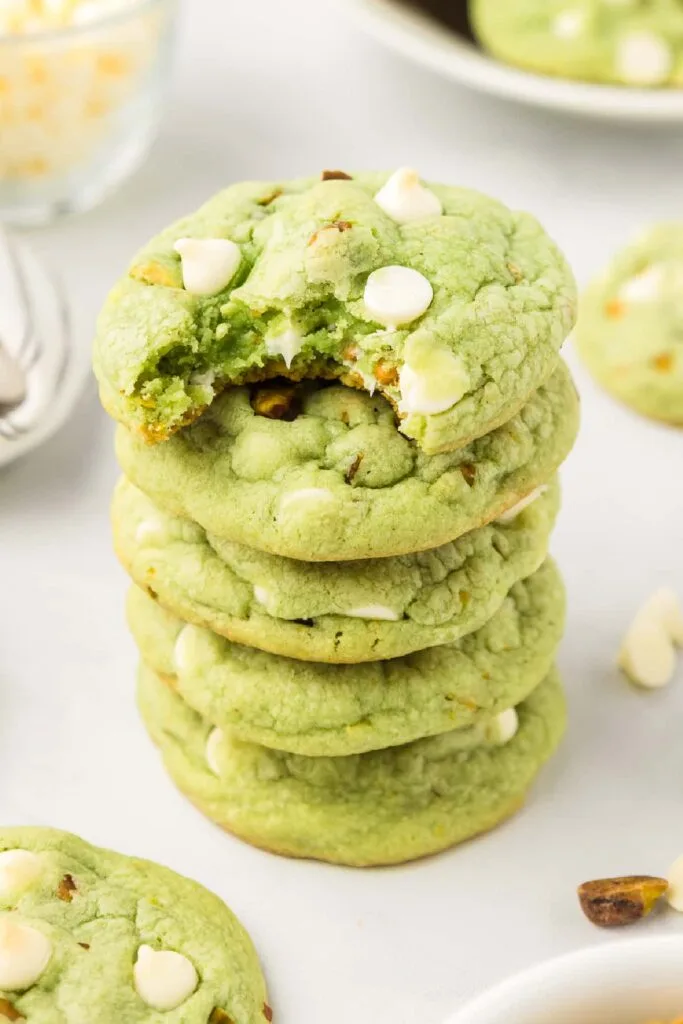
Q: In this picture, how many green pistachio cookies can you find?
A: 8